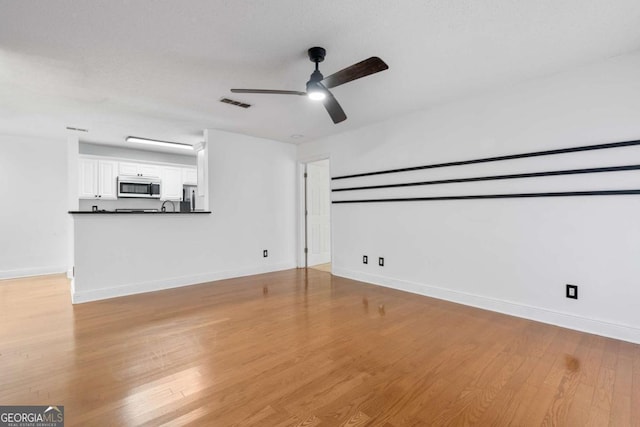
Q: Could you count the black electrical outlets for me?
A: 4